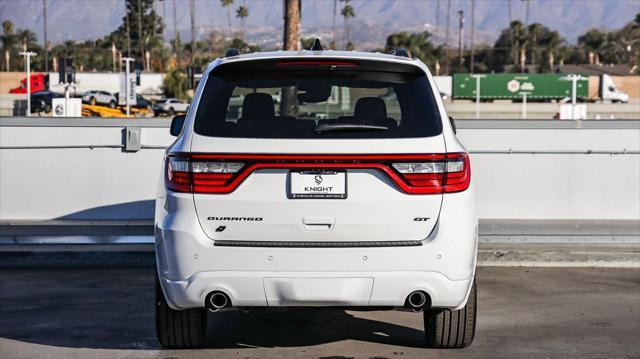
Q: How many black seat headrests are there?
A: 2